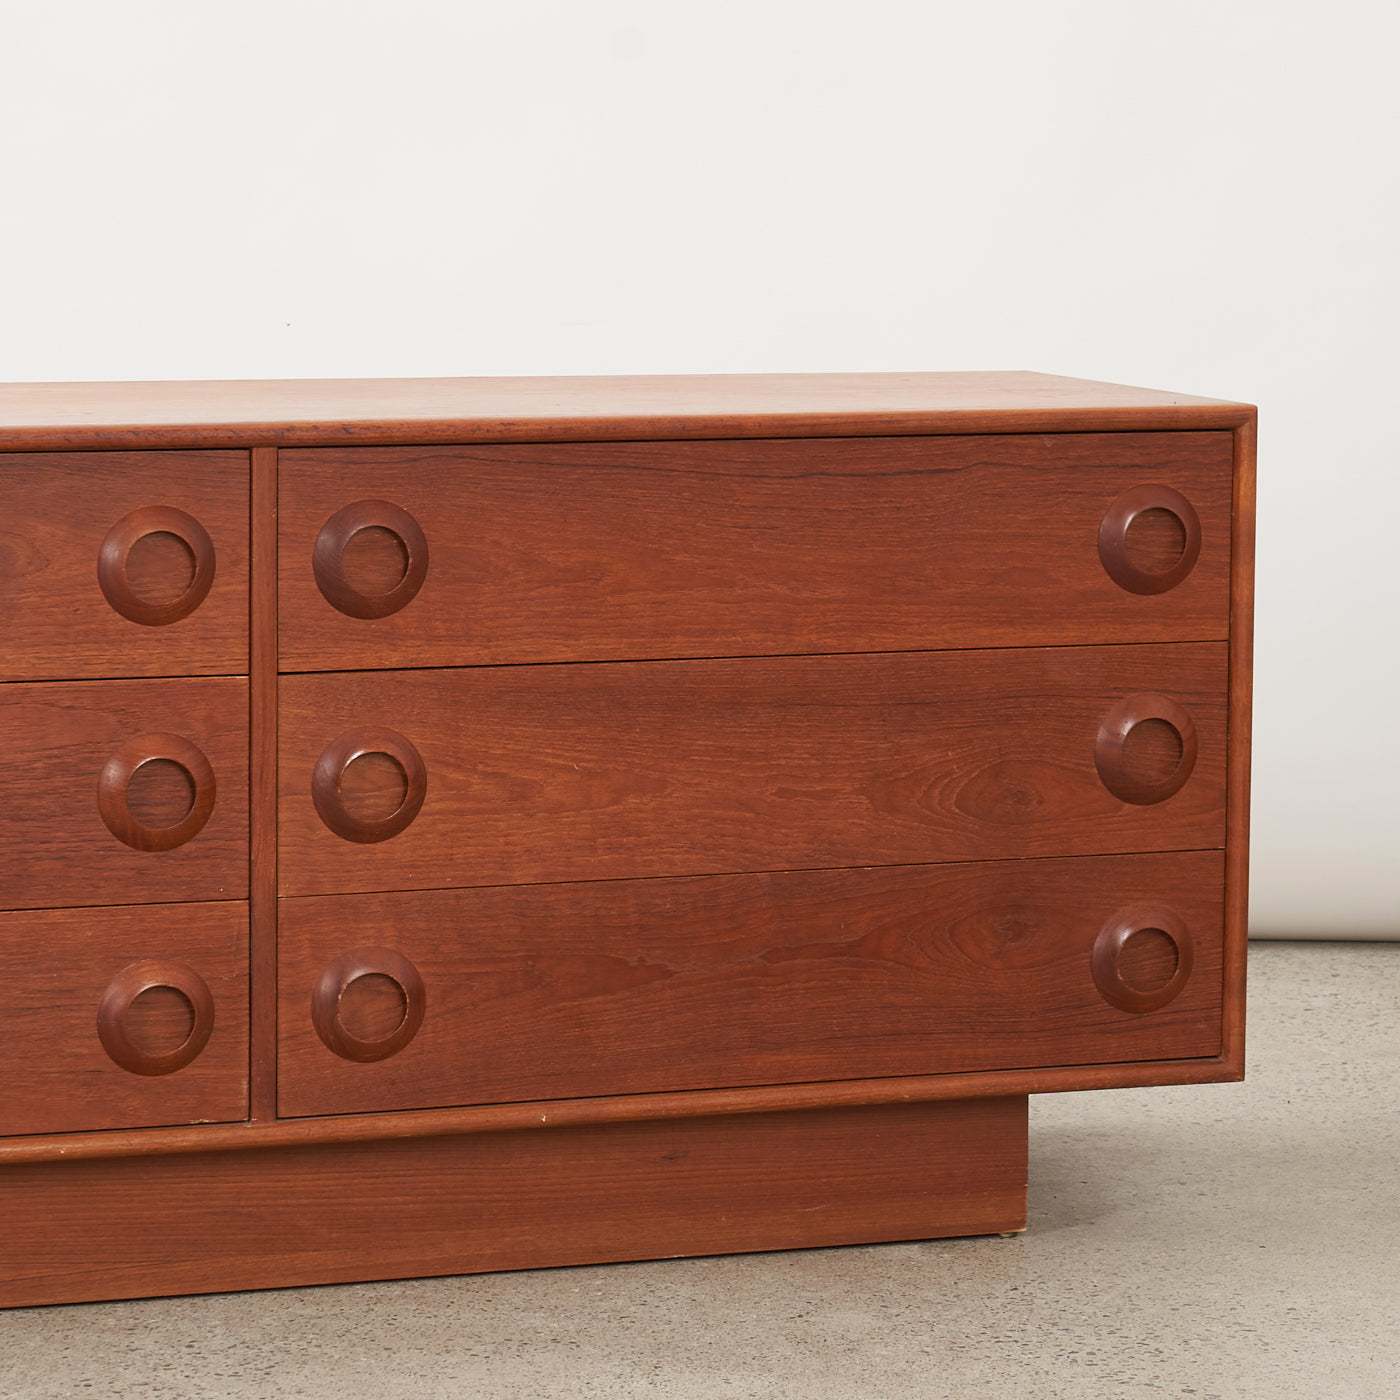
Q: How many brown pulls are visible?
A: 9